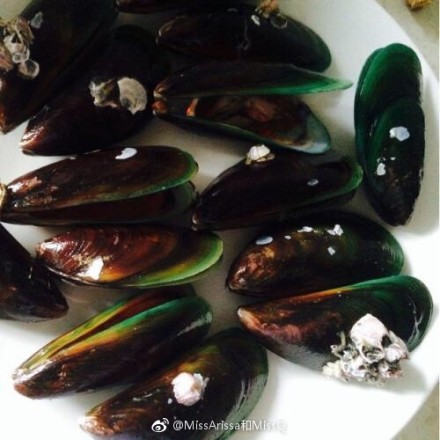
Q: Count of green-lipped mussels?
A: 14